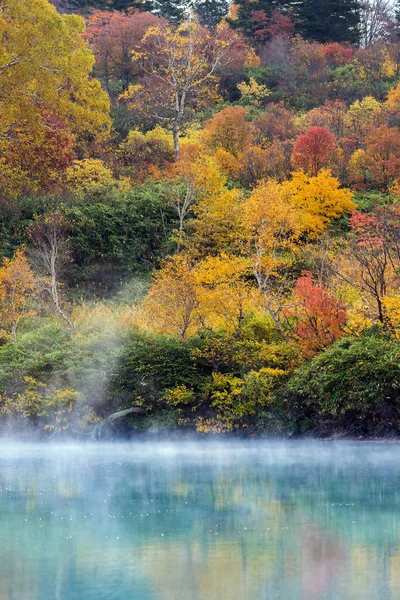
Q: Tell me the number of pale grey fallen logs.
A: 1